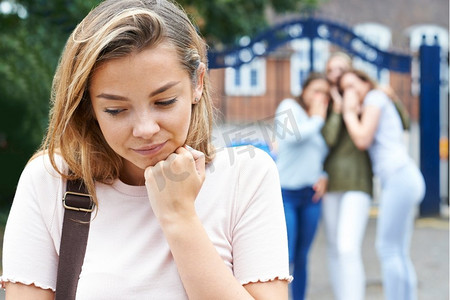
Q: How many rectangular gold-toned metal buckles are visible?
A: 1